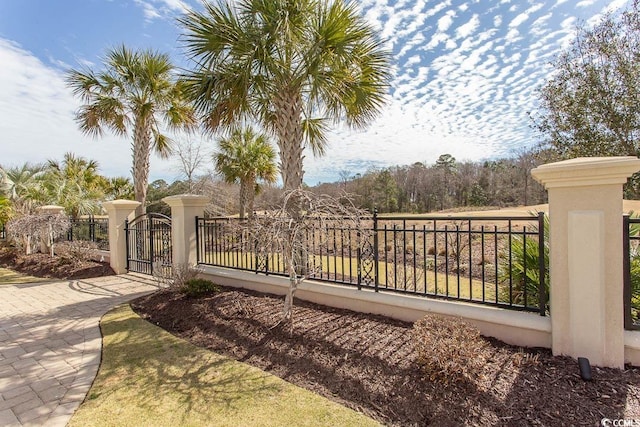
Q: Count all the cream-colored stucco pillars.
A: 4